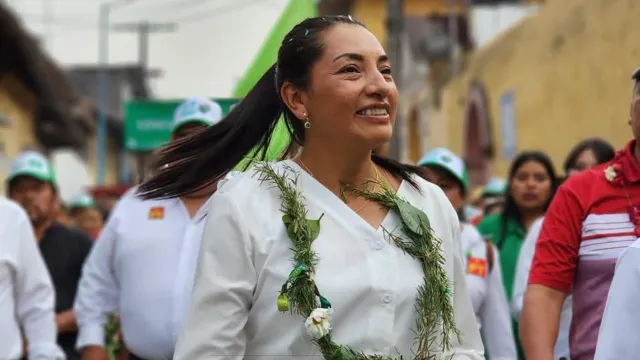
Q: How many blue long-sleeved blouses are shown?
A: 0